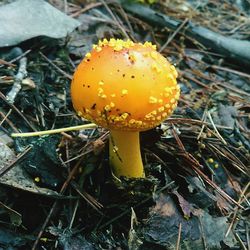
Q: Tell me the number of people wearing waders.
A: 0